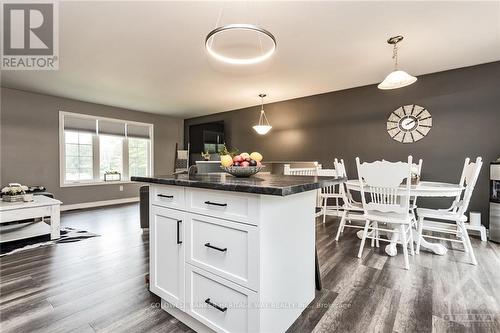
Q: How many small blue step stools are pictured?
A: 0